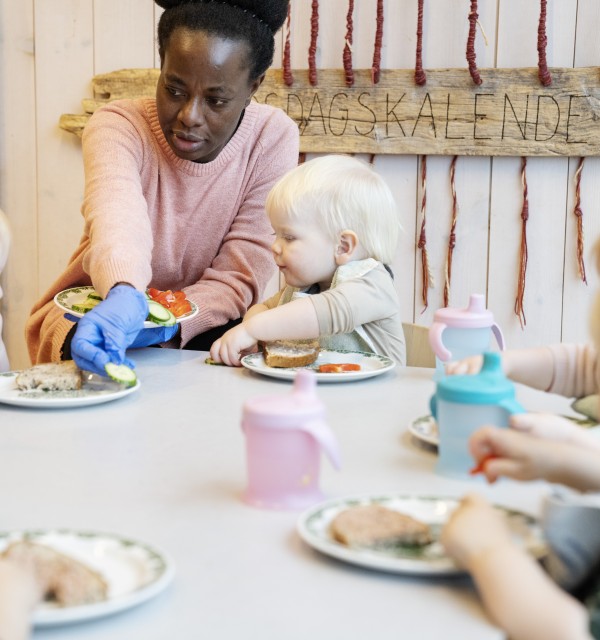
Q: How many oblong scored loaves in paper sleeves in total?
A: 0